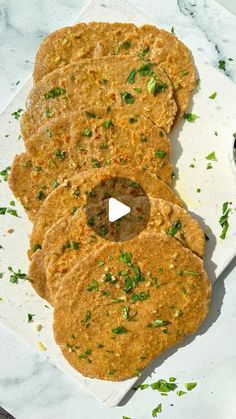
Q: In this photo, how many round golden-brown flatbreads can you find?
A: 6